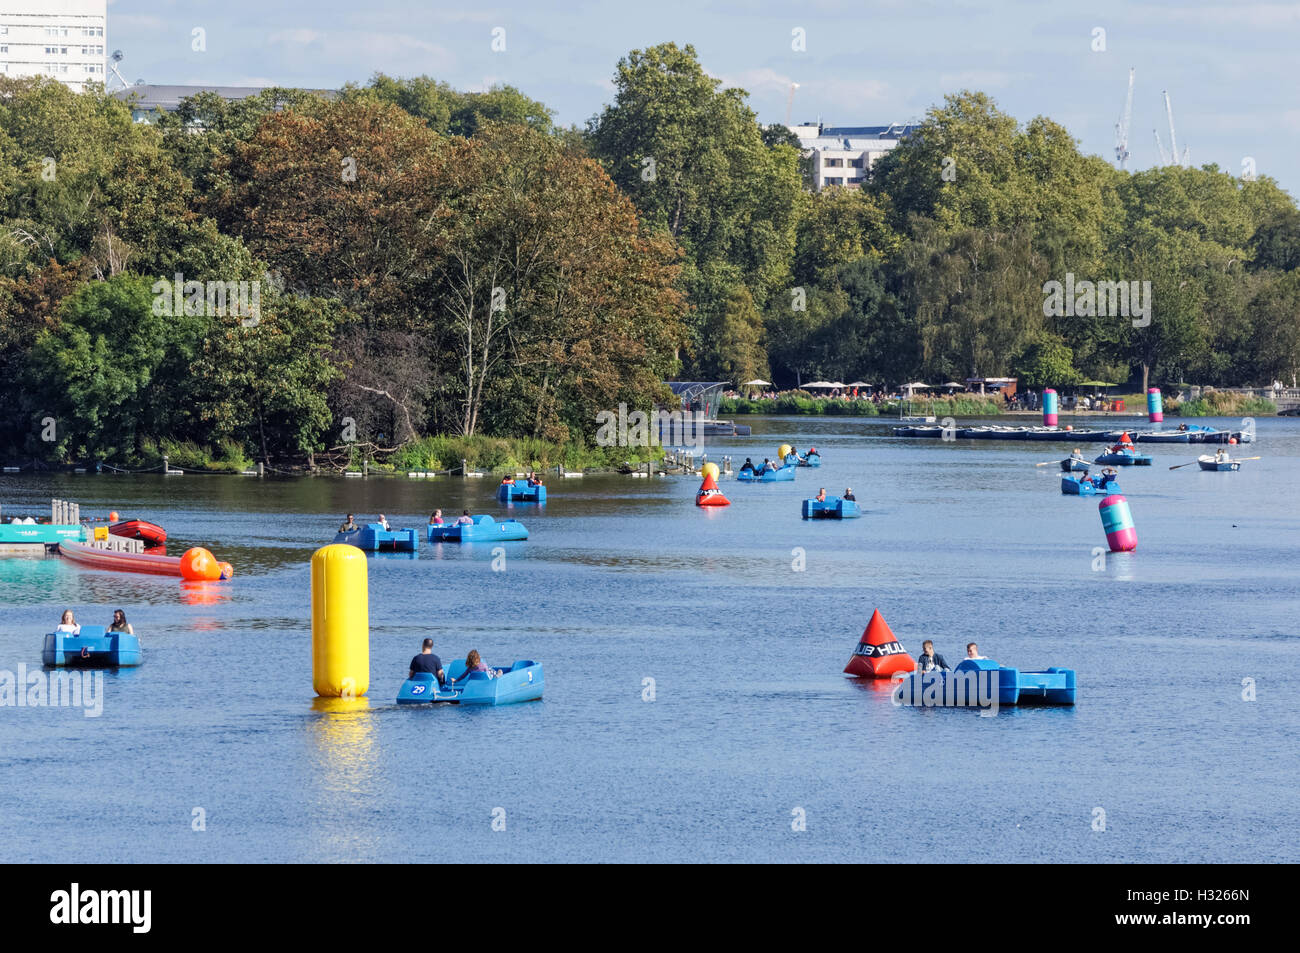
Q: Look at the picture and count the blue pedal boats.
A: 11